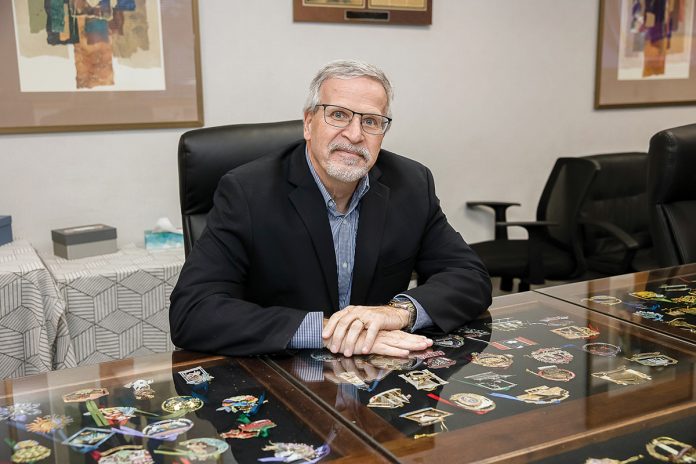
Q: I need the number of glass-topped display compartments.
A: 4